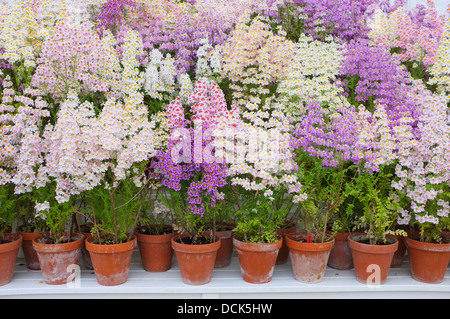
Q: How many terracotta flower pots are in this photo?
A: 15